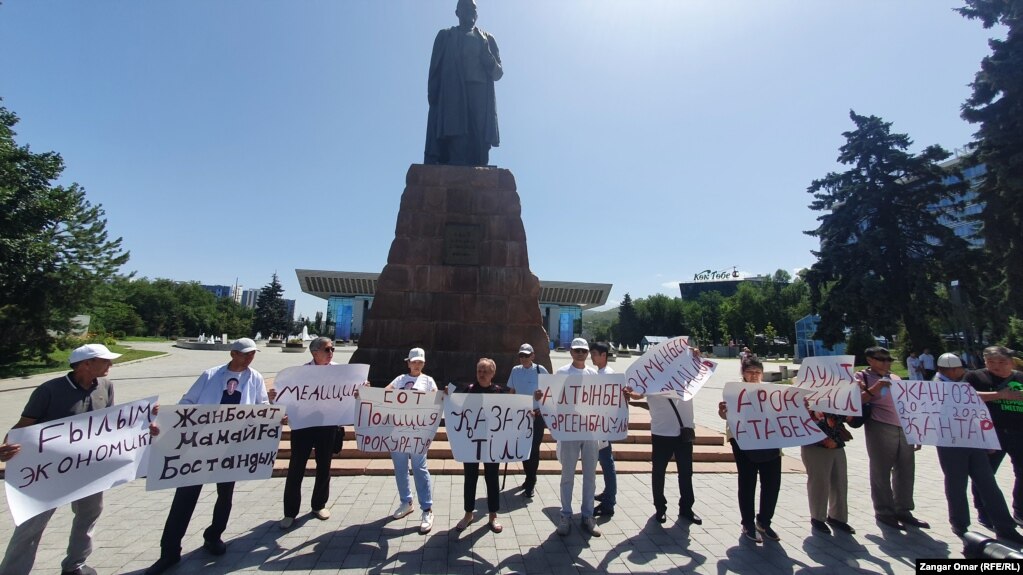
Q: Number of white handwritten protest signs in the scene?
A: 10